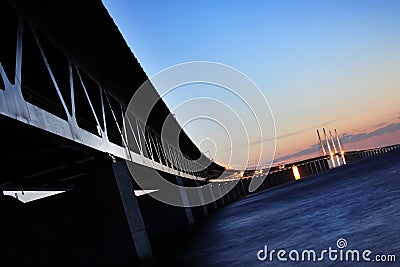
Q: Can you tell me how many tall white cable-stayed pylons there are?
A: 4